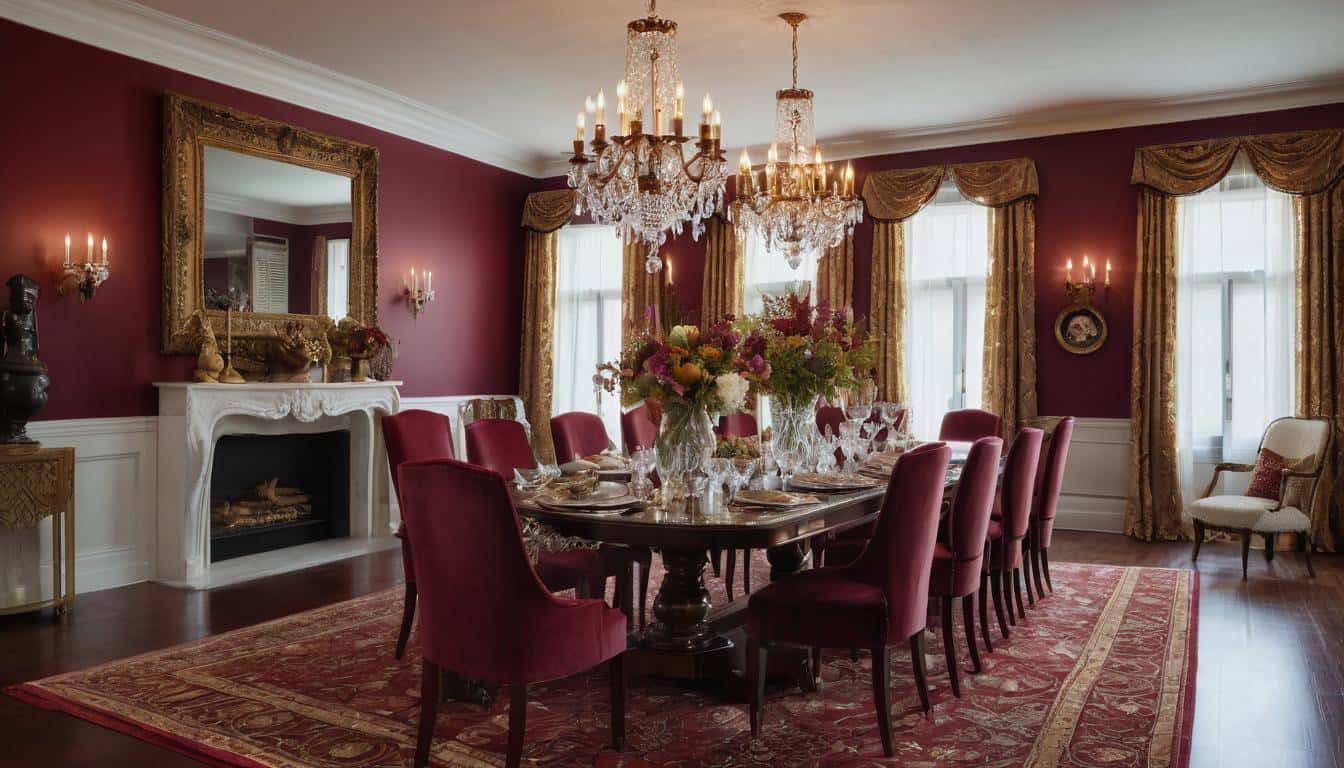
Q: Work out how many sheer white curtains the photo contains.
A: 4